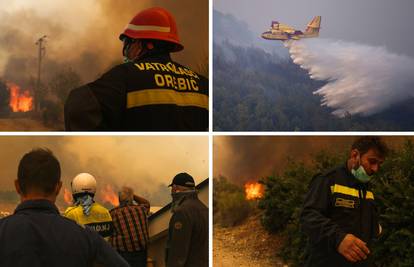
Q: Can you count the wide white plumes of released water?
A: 1